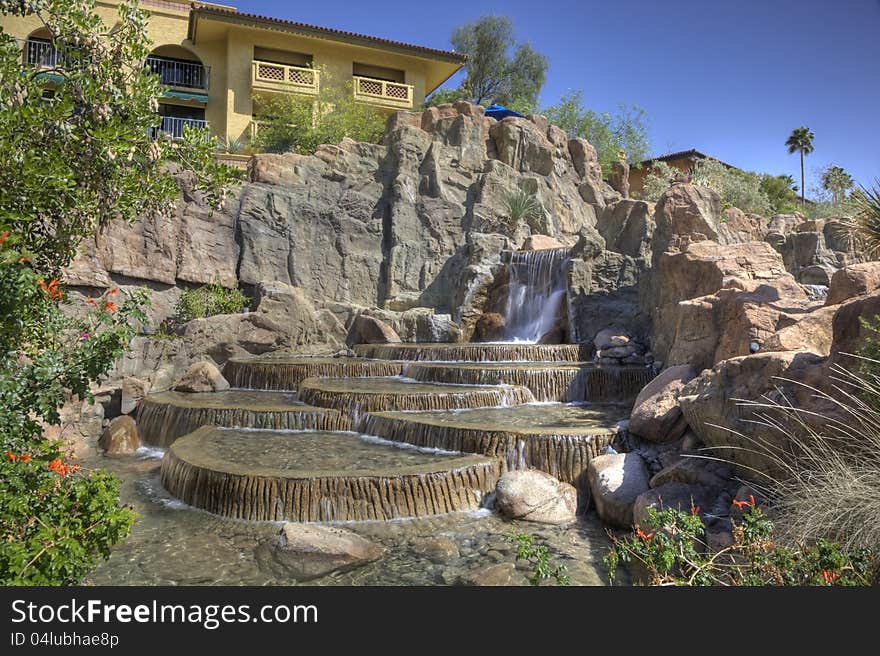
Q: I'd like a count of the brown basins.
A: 7